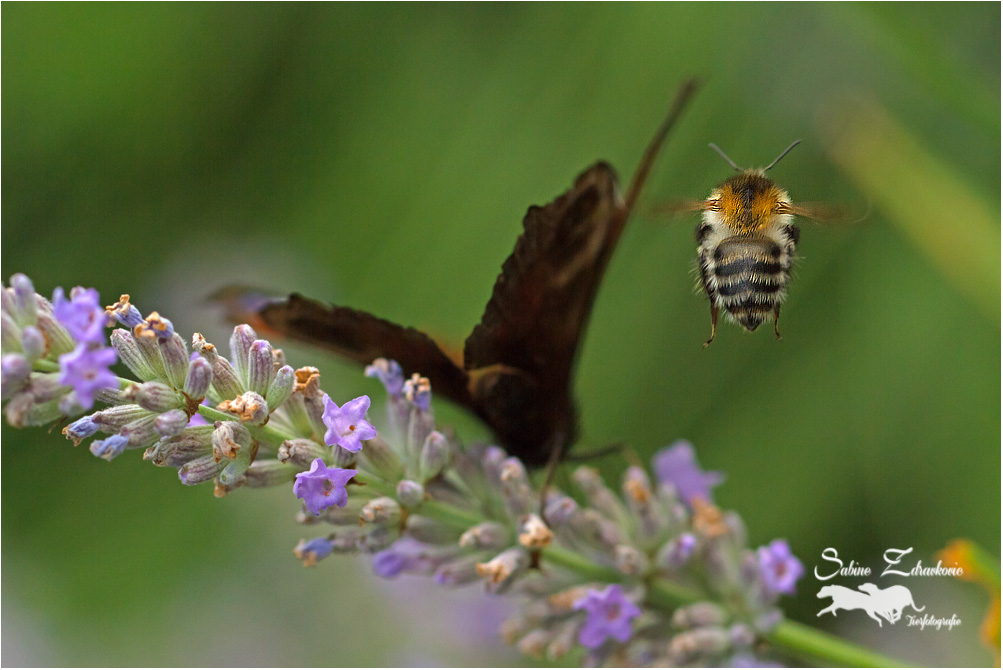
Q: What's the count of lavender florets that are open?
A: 7